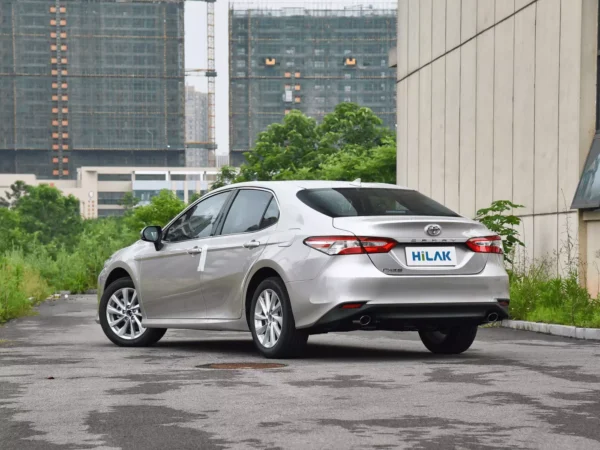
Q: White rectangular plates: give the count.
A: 1